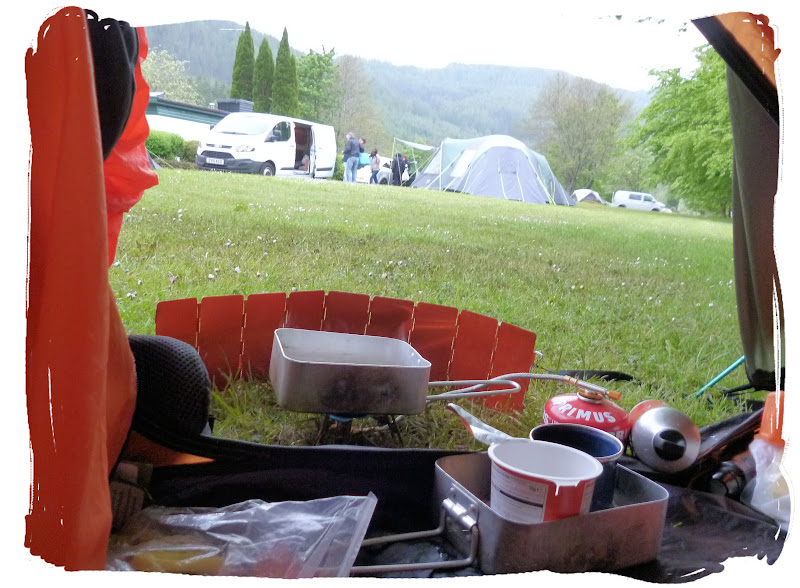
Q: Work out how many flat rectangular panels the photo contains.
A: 9